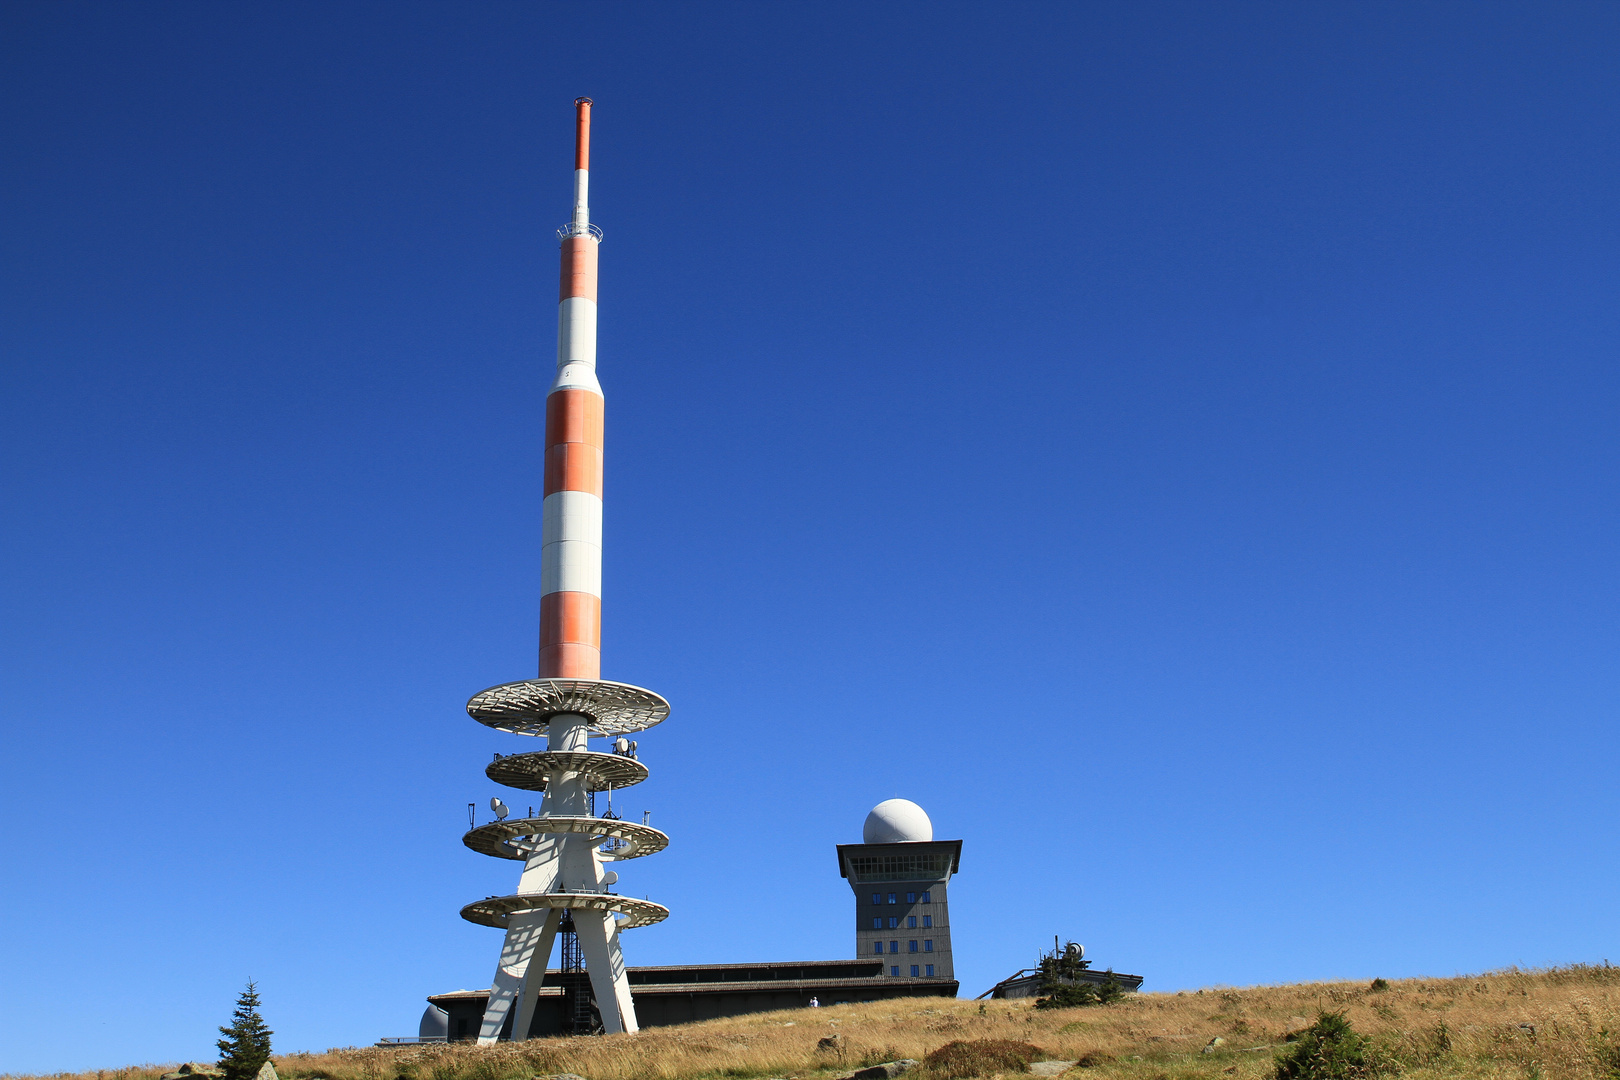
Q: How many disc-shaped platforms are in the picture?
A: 4